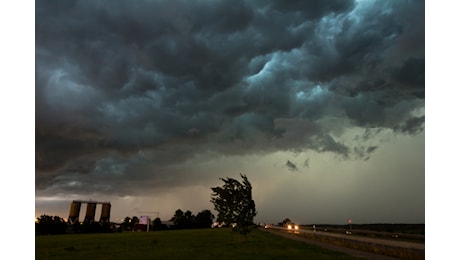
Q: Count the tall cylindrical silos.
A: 3